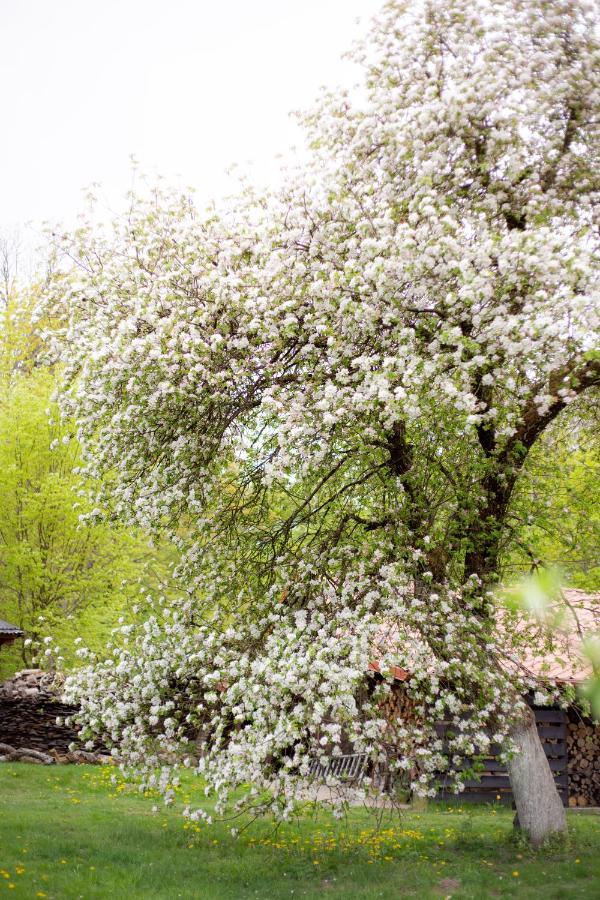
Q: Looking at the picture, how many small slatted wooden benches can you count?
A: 1